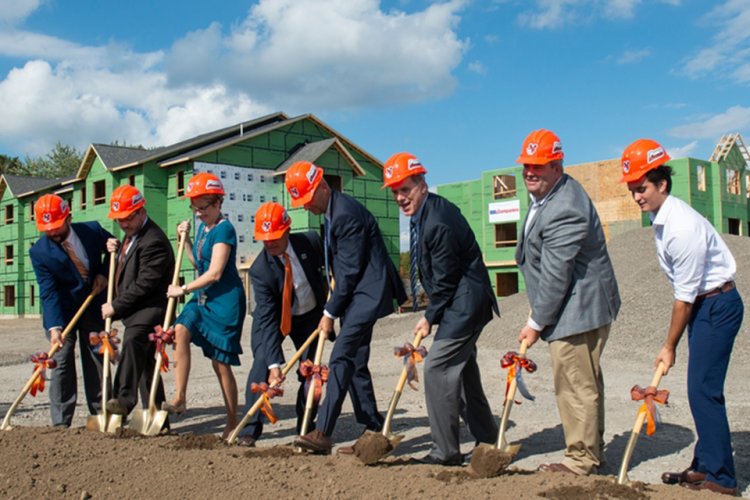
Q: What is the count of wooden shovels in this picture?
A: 8